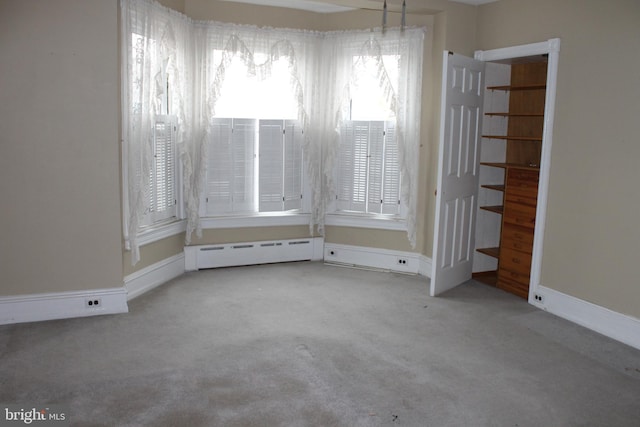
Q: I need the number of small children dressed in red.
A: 0